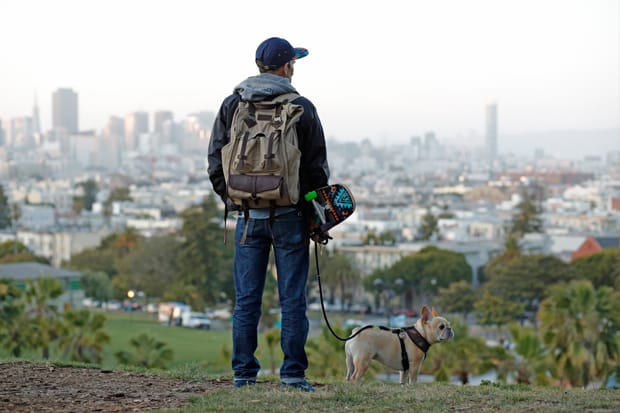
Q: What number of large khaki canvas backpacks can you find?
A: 1